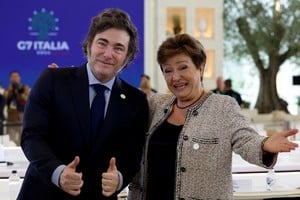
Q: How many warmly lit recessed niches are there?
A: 3